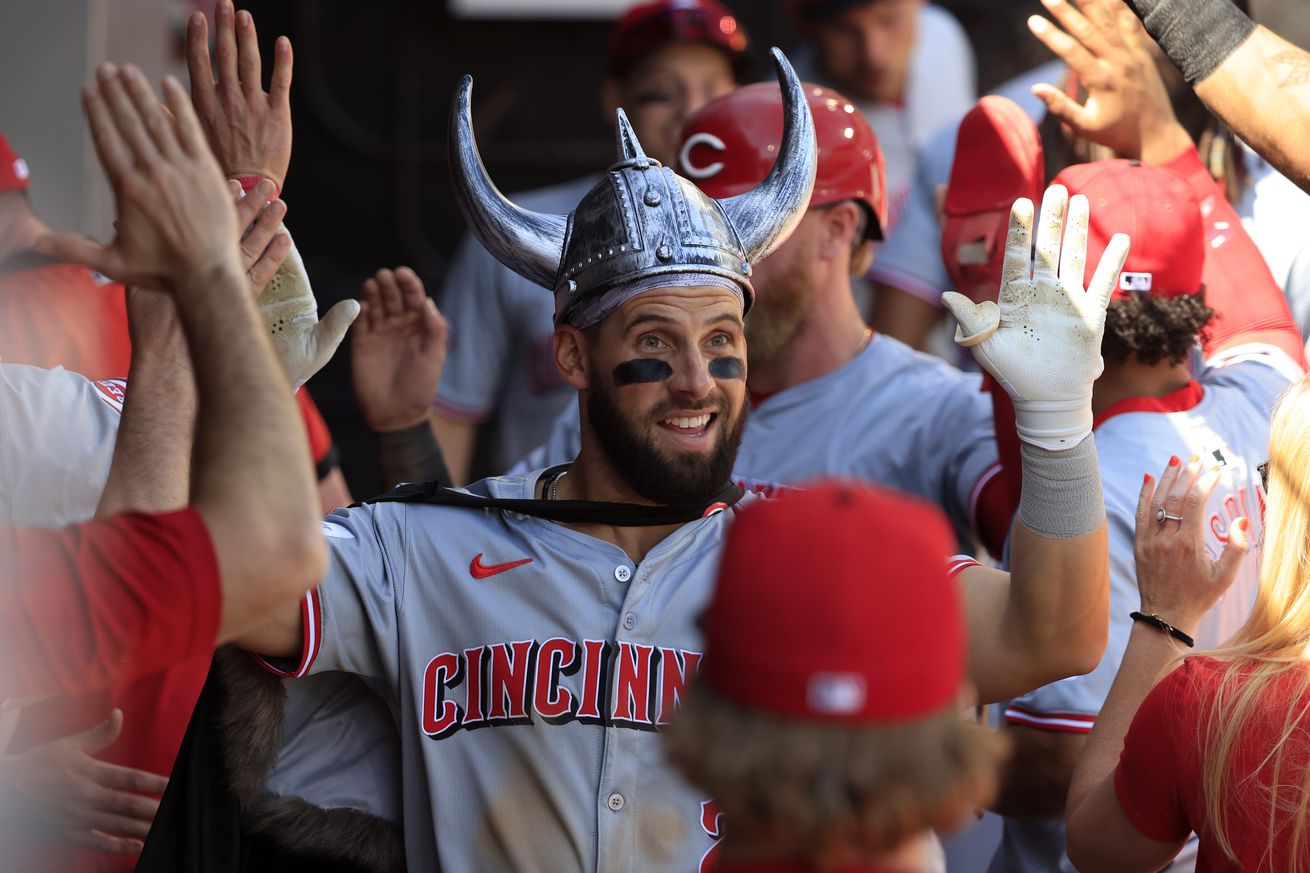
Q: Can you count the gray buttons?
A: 3